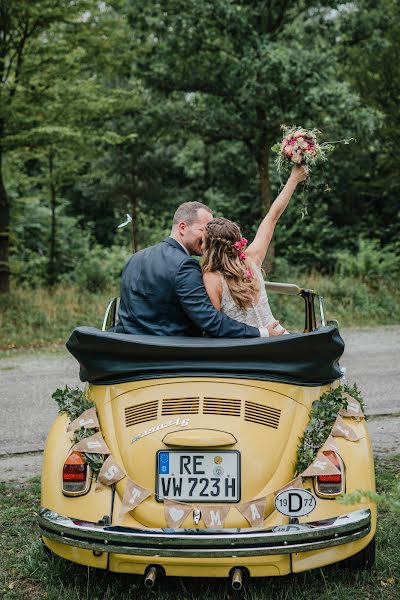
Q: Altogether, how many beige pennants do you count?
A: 11